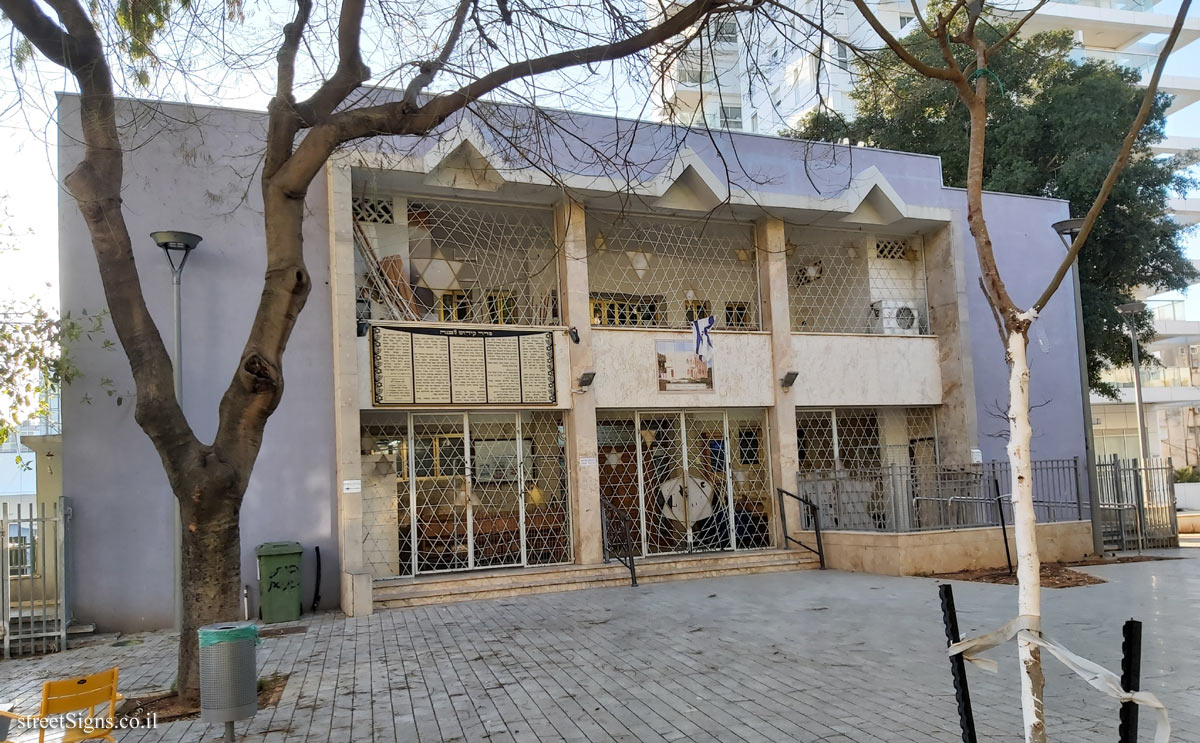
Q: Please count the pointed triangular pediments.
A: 3